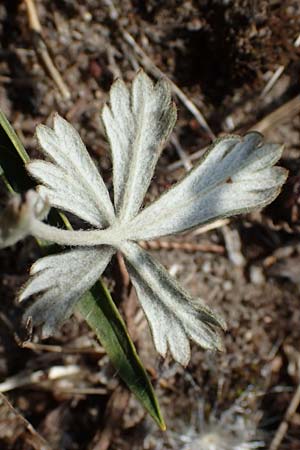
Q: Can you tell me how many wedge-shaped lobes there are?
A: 5